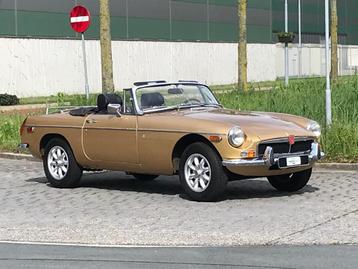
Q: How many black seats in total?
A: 2